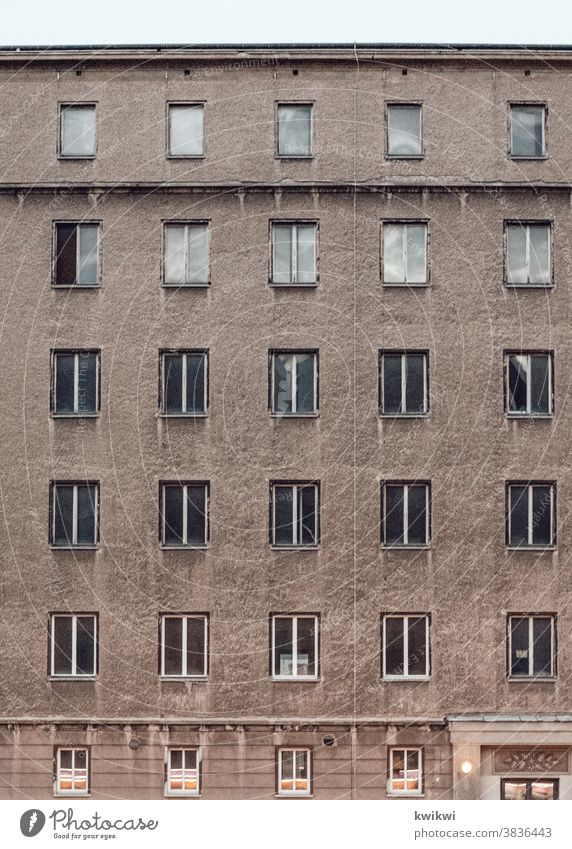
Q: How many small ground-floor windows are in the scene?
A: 4